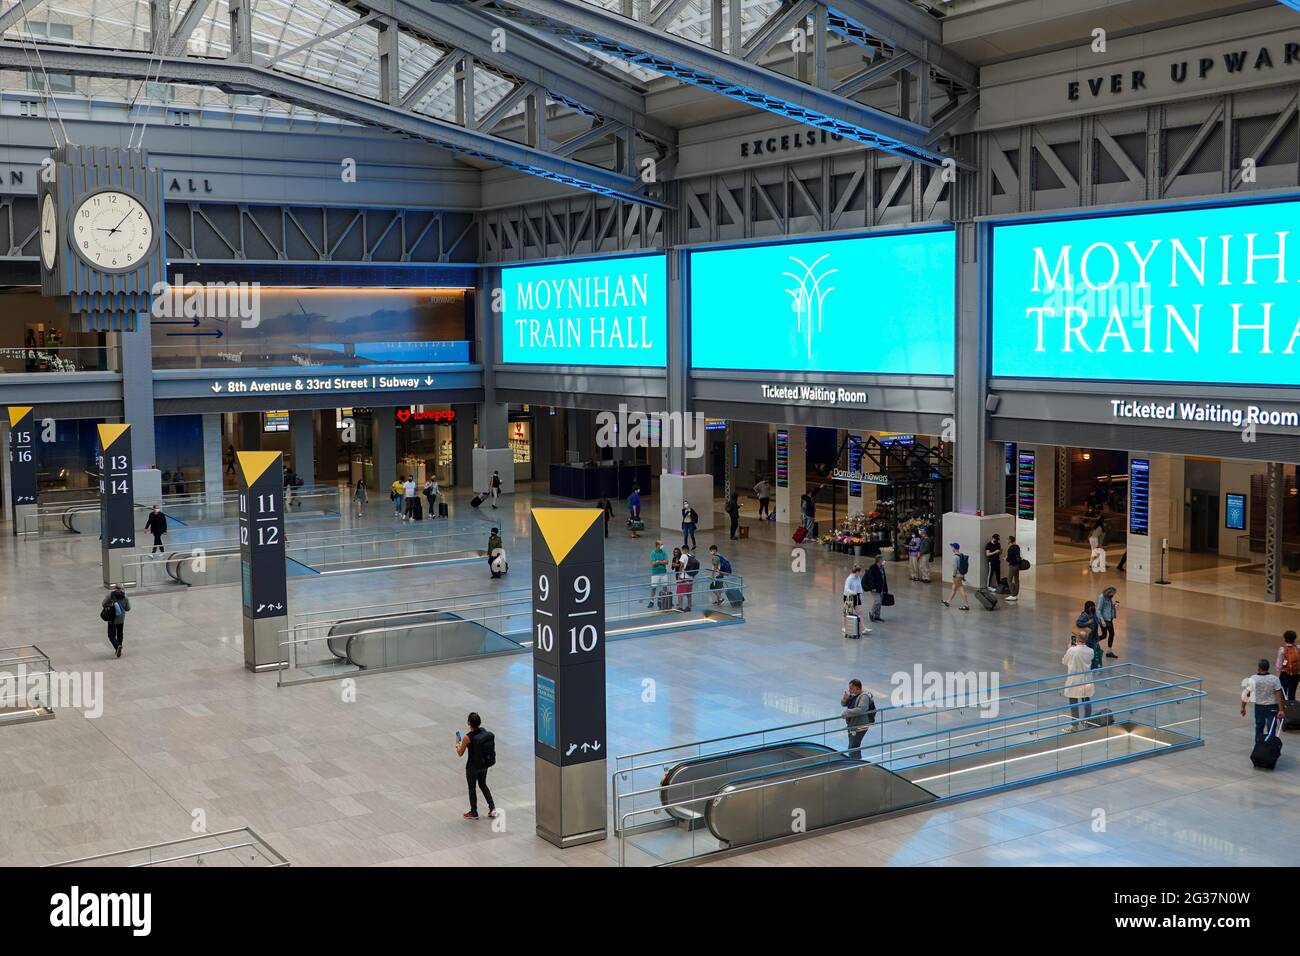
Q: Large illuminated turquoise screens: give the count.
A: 3